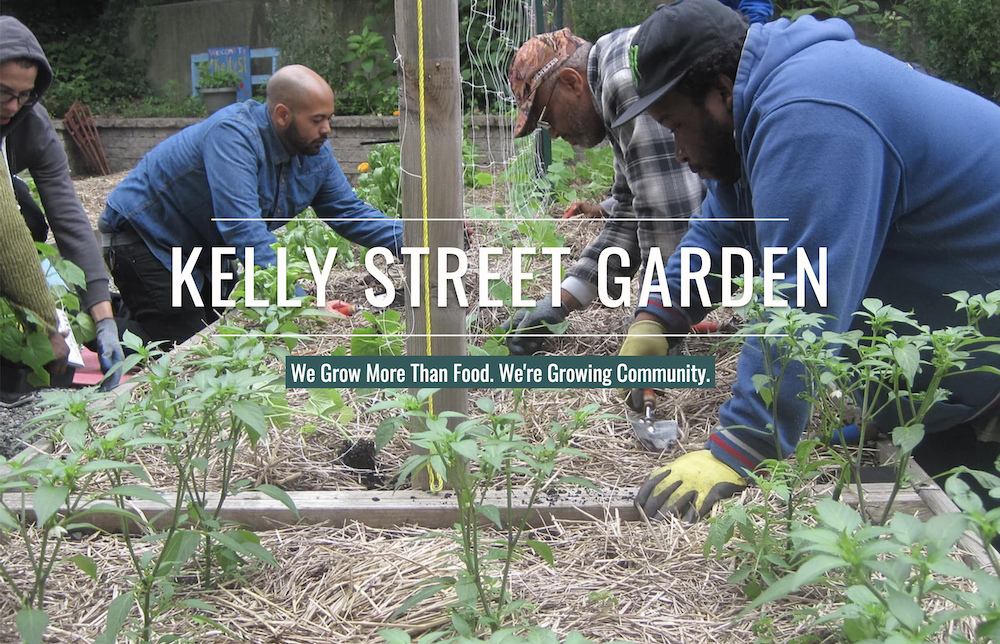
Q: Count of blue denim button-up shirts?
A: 1